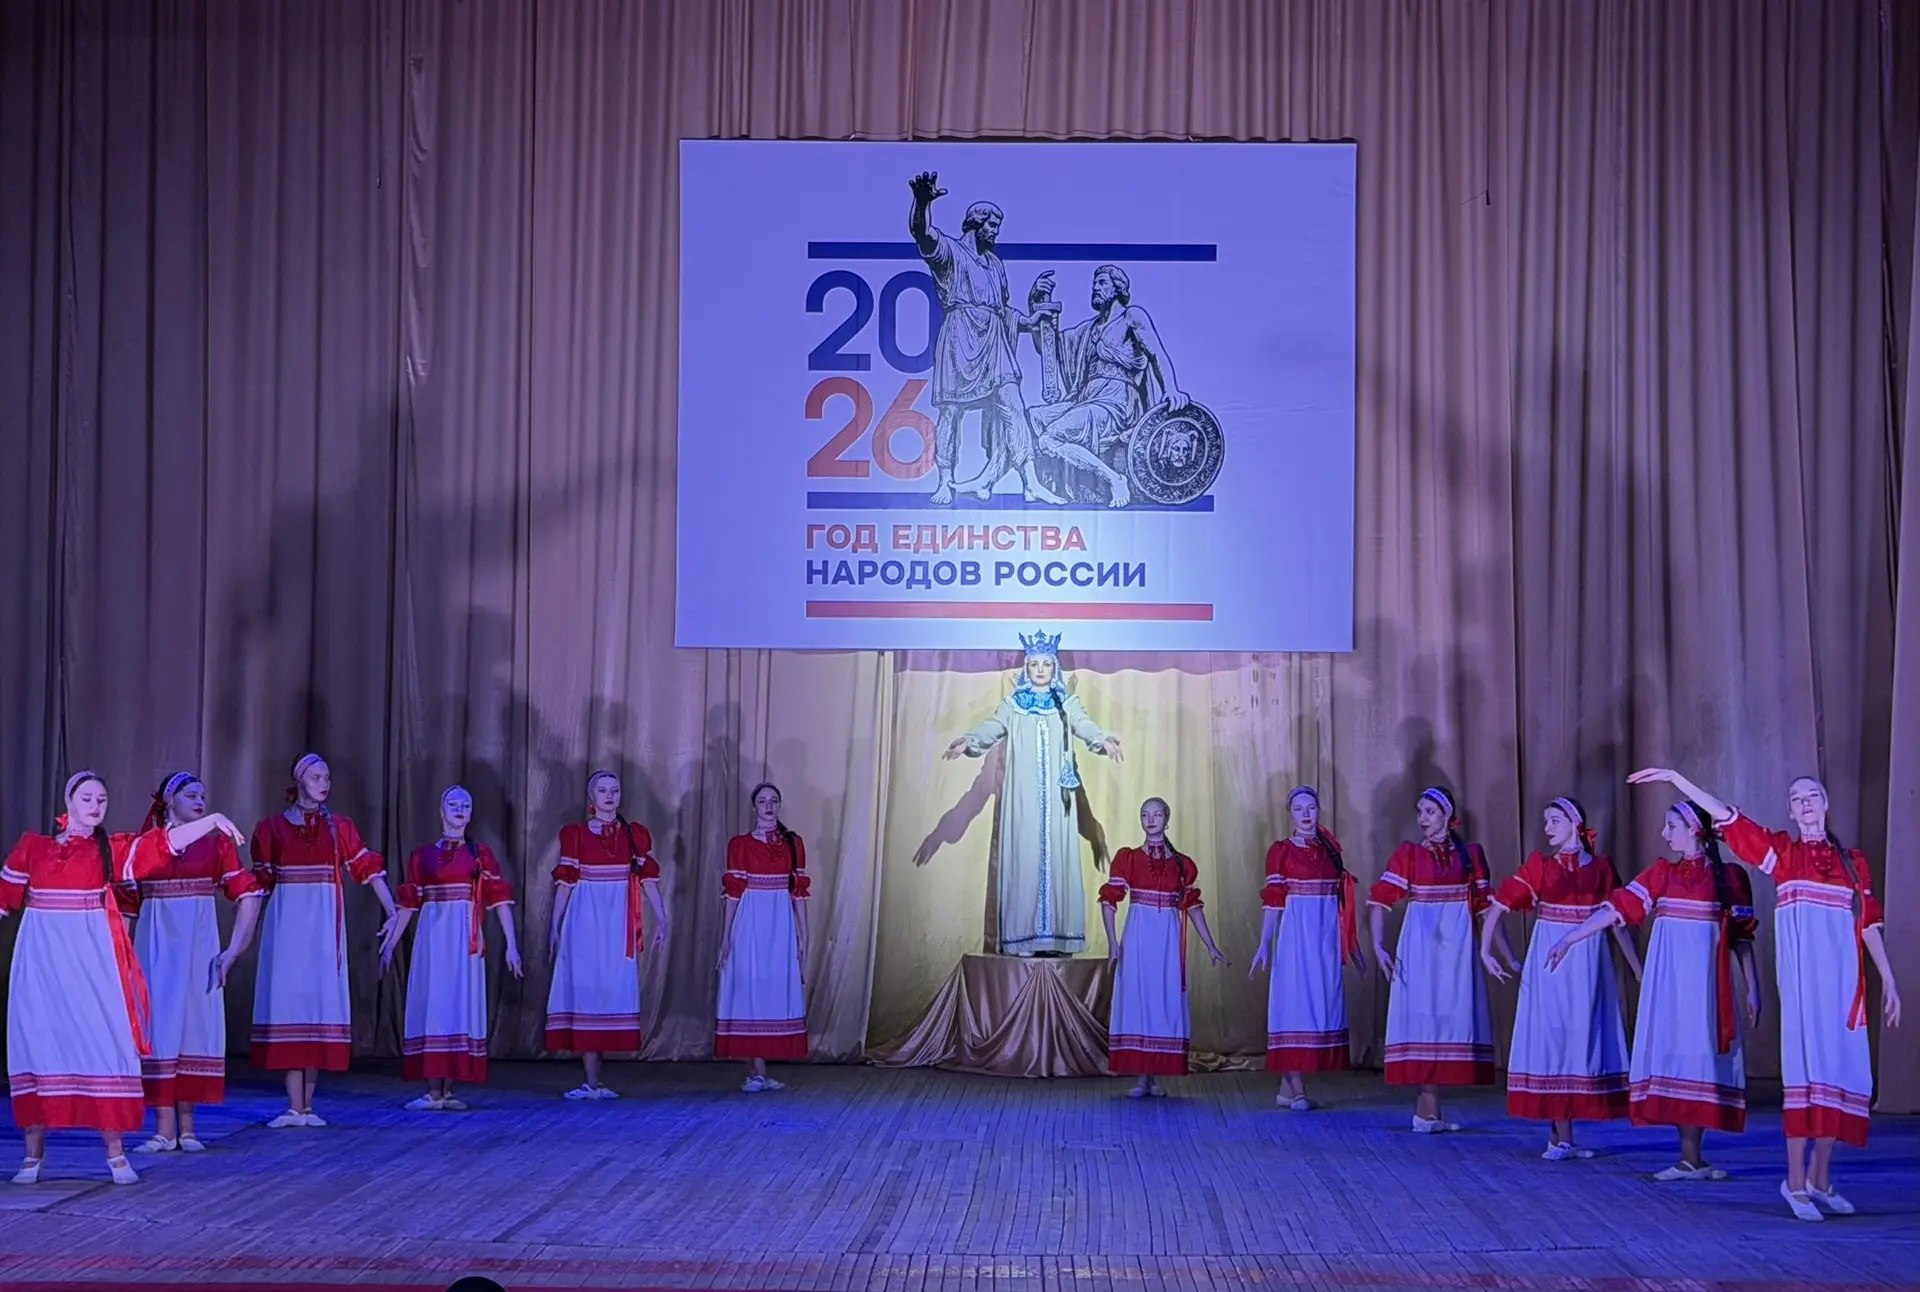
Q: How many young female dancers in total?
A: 12